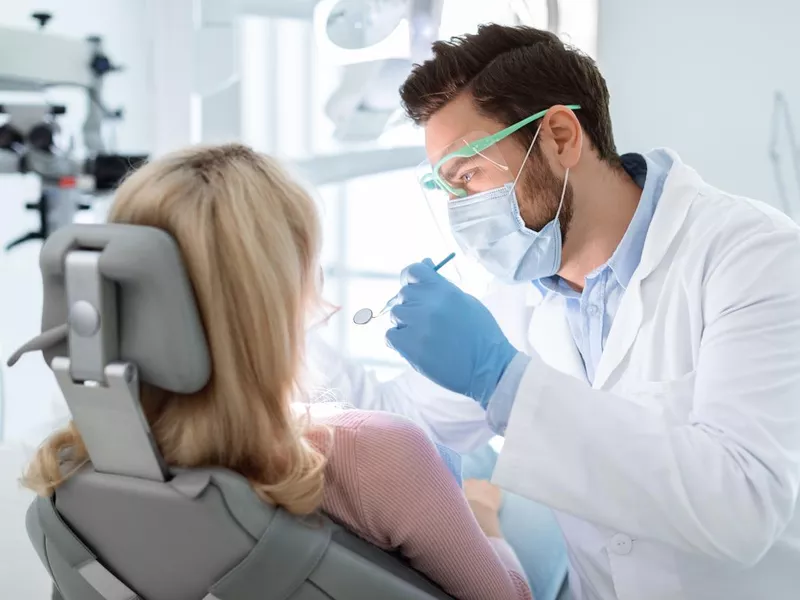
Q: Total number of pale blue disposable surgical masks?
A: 1